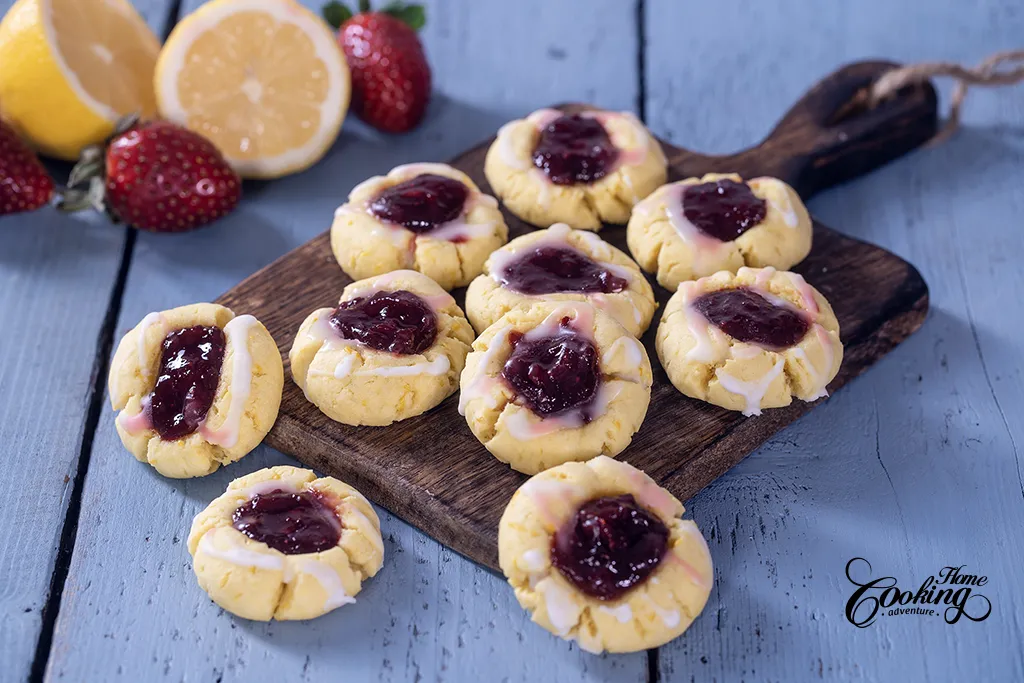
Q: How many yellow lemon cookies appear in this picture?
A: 10